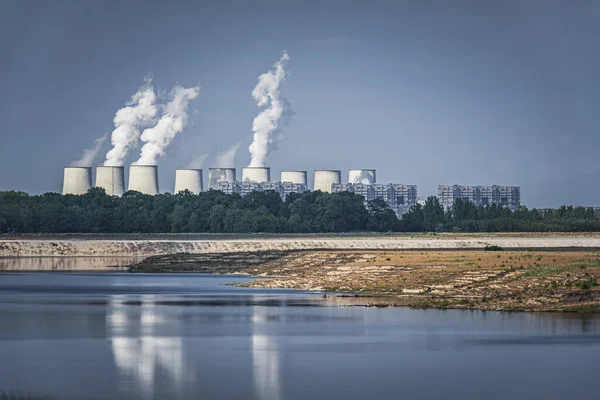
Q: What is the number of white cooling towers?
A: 9